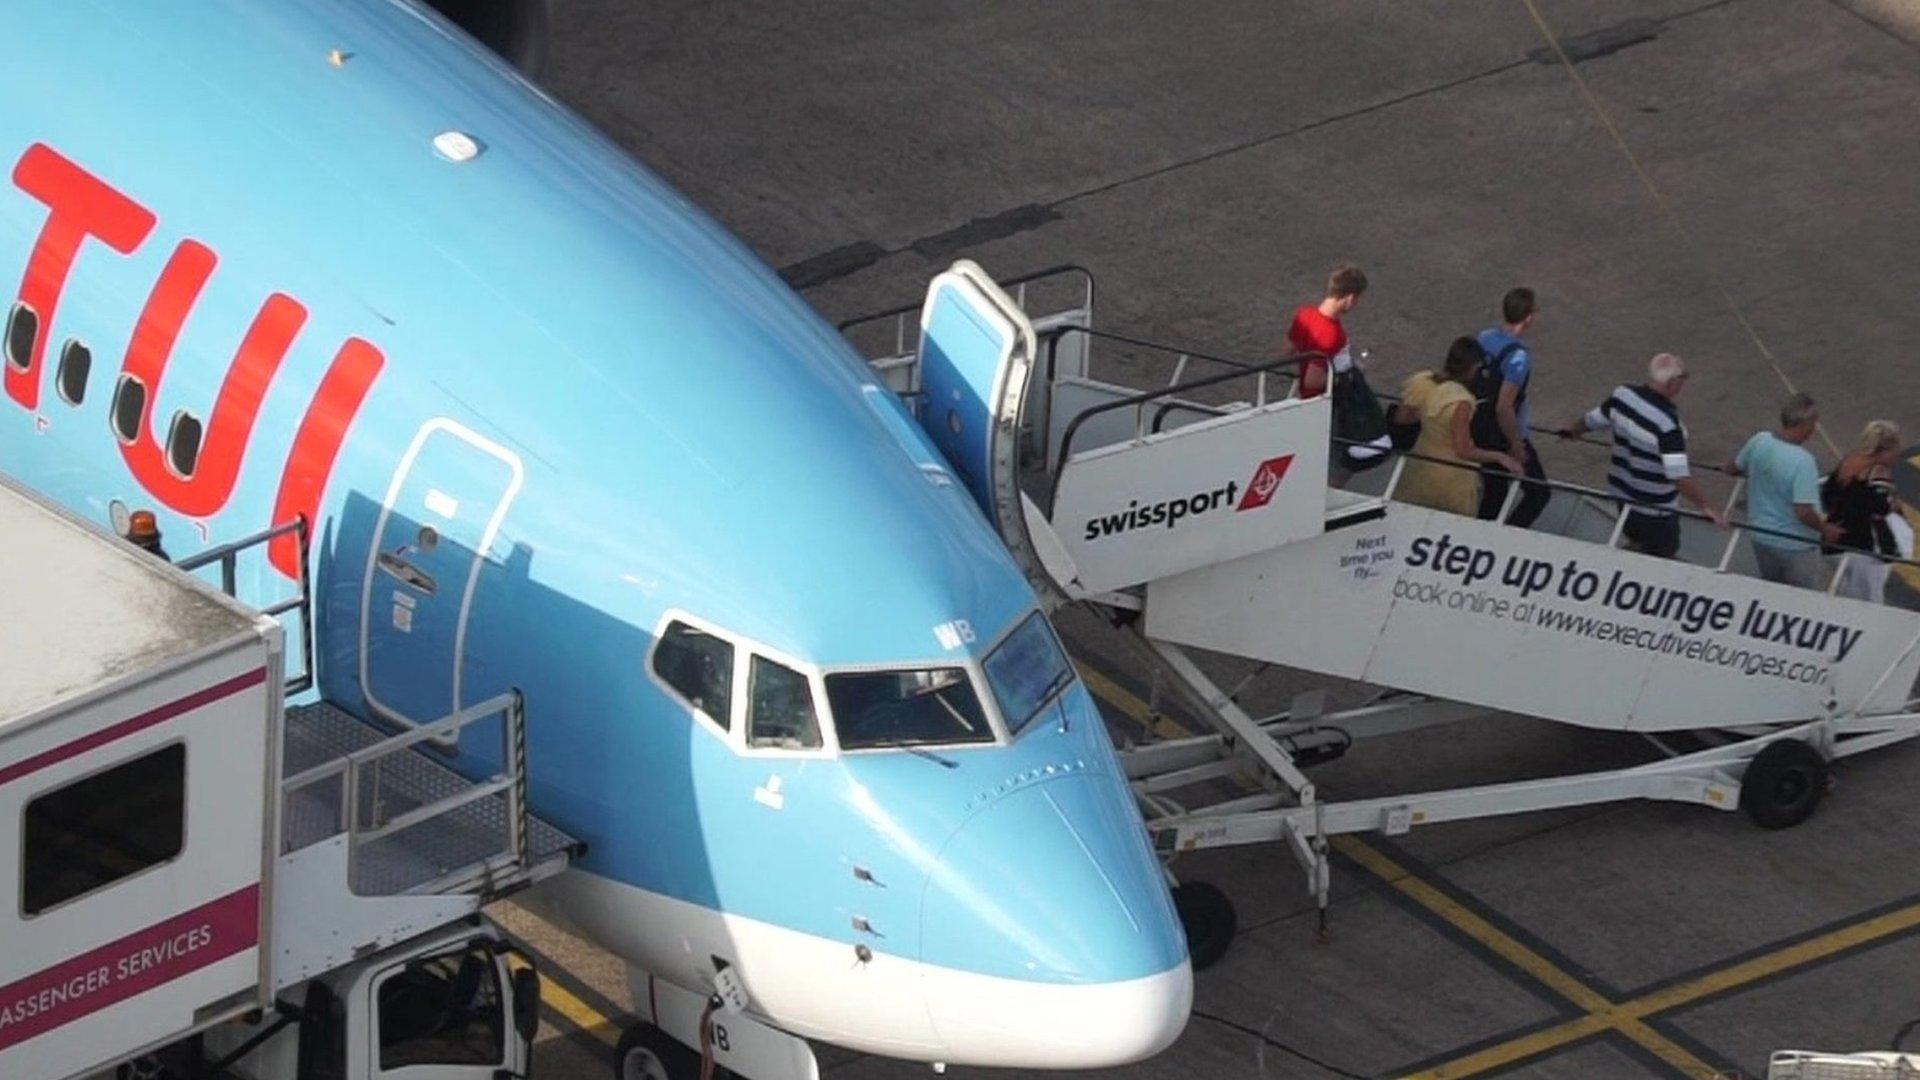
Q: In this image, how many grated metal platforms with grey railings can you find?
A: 1